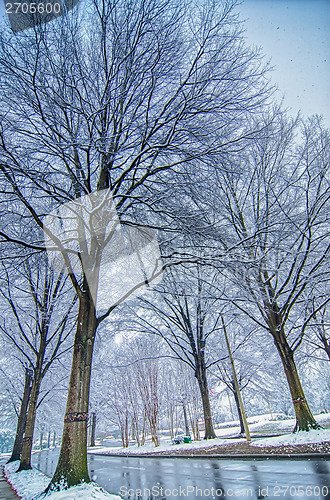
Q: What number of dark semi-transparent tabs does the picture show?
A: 1